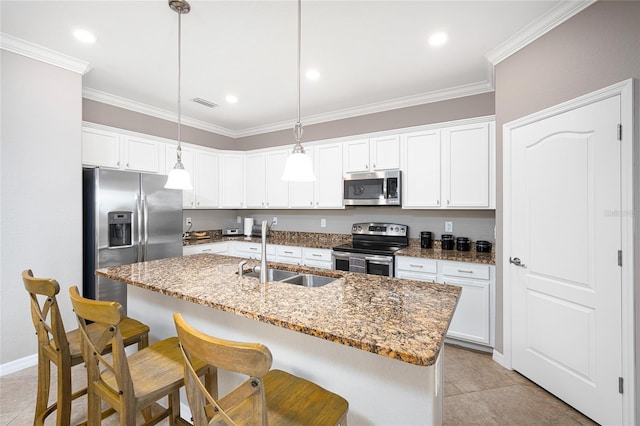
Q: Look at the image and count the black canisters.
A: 4